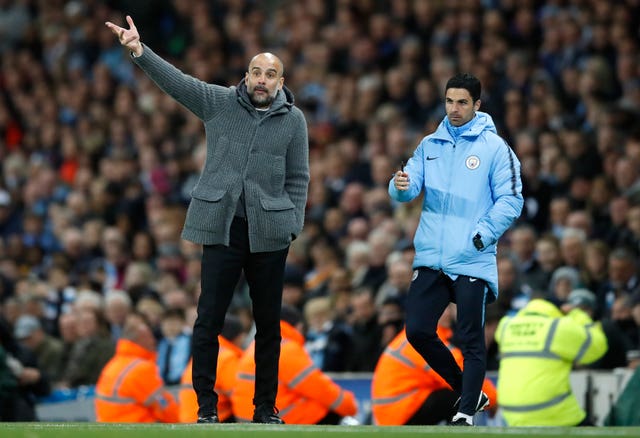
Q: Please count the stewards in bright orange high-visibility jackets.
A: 4